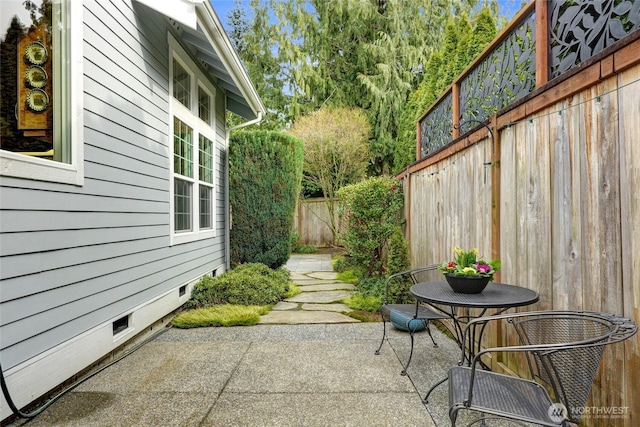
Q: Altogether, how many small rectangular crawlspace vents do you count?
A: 3